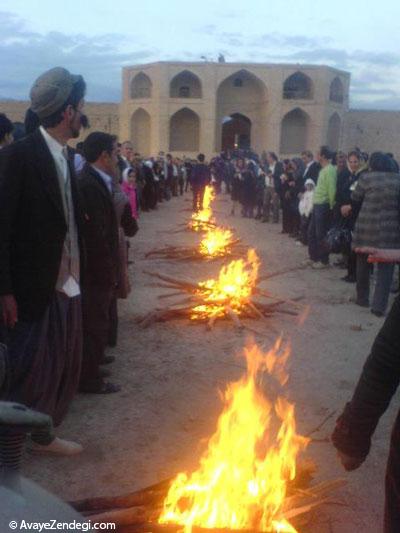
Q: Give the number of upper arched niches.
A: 4